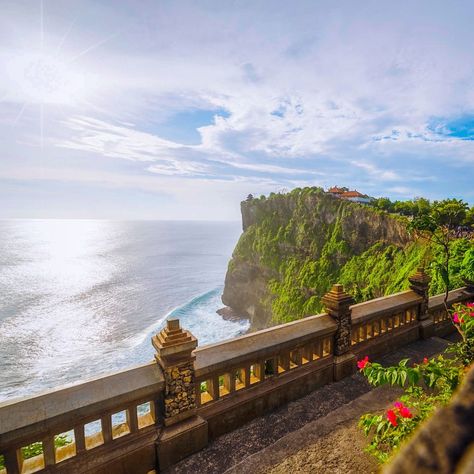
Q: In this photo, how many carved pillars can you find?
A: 3